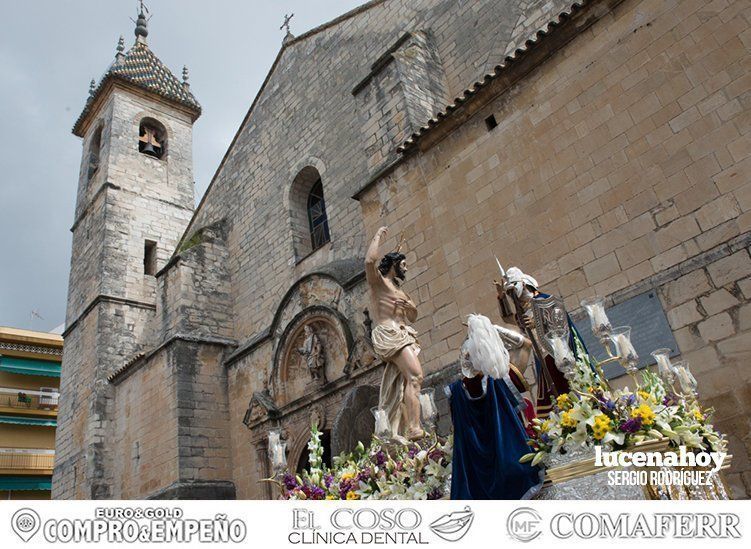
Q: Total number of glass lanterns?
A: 9